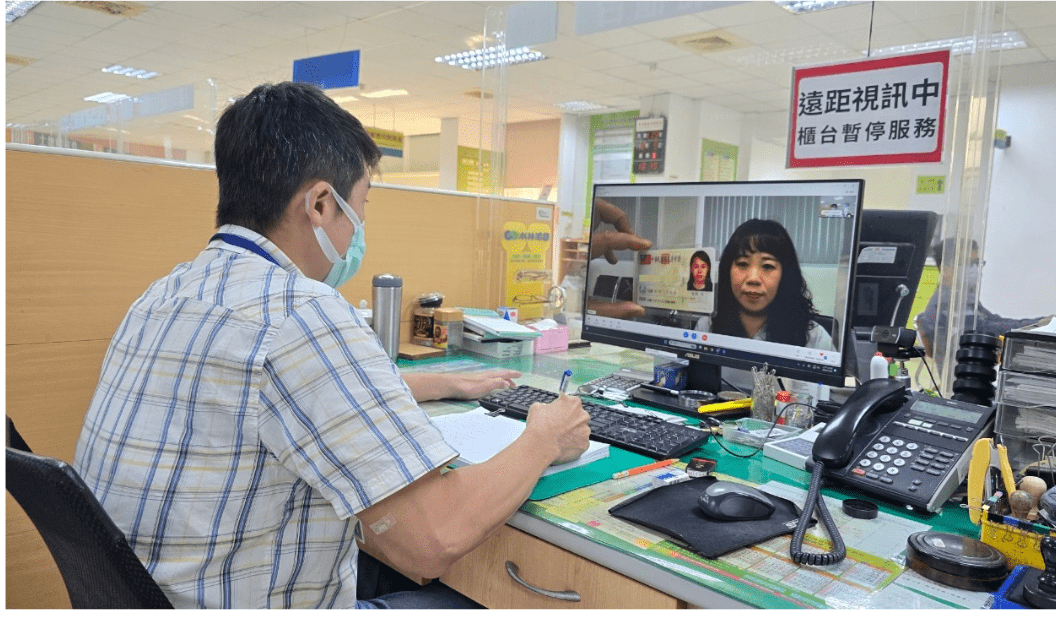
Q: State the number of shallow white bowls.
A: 0